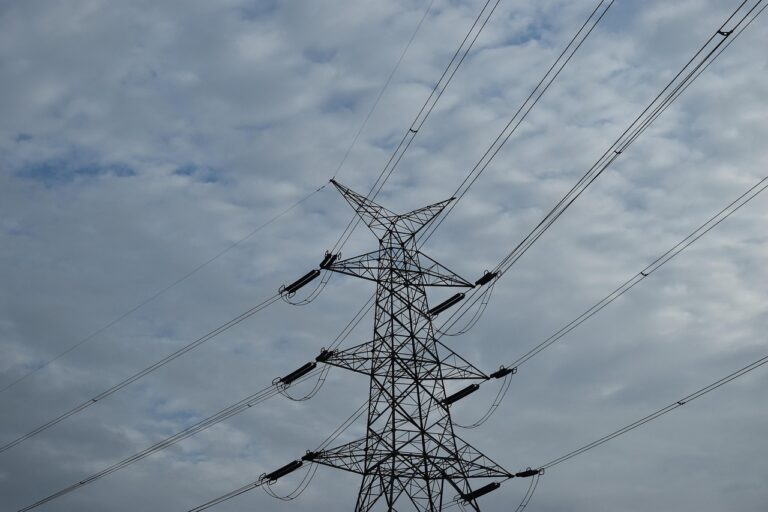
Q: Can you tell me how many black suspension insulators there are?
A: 12